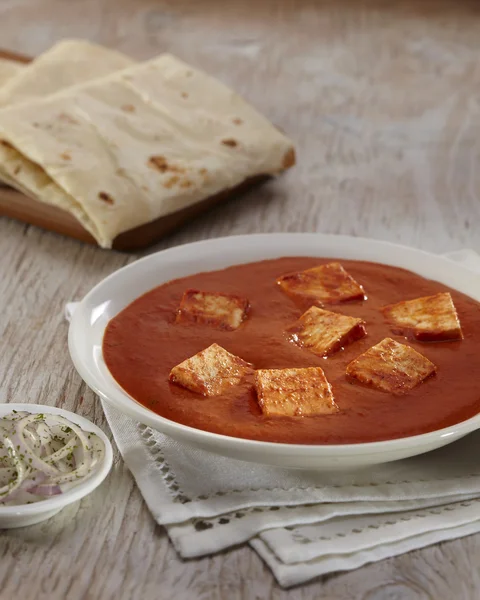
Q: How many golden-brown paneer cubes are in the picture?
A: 7